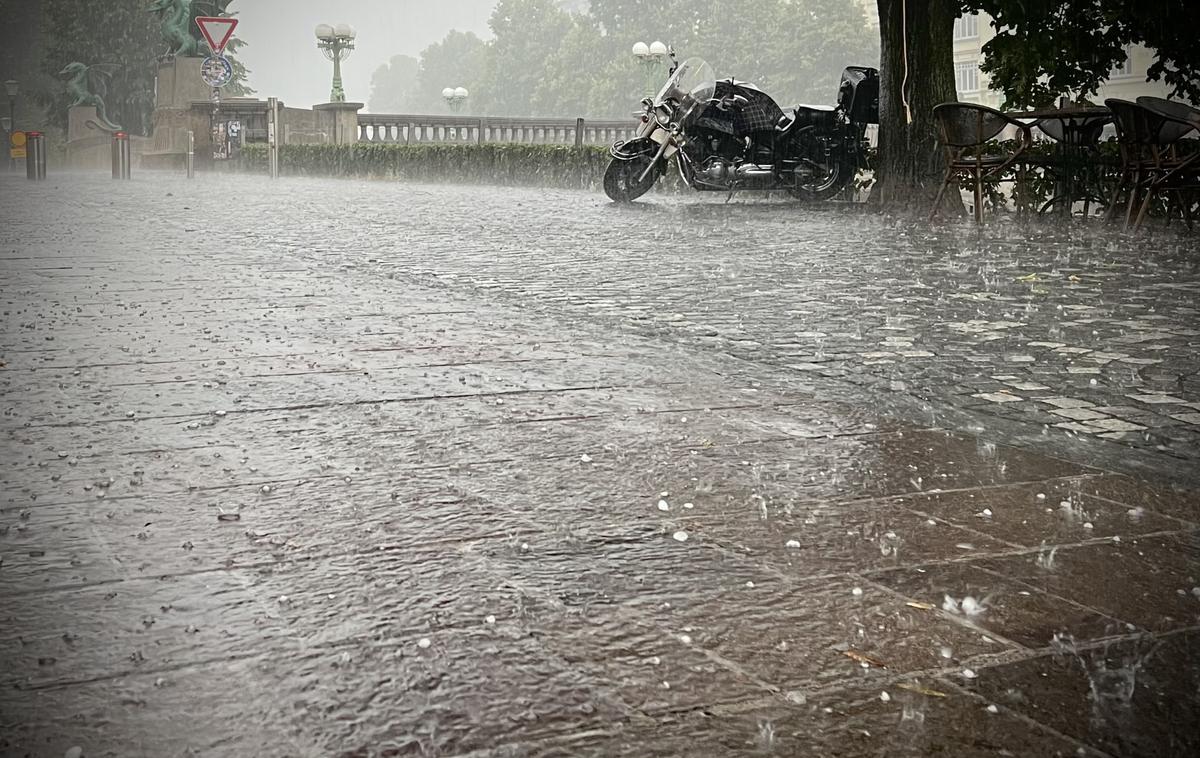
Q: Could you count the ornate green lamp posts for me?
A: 3